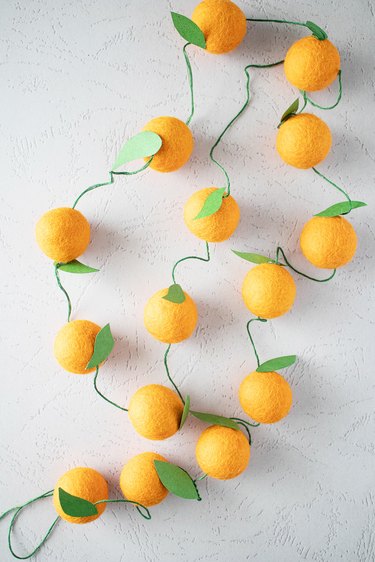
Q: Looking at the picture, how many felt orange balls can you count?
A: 15